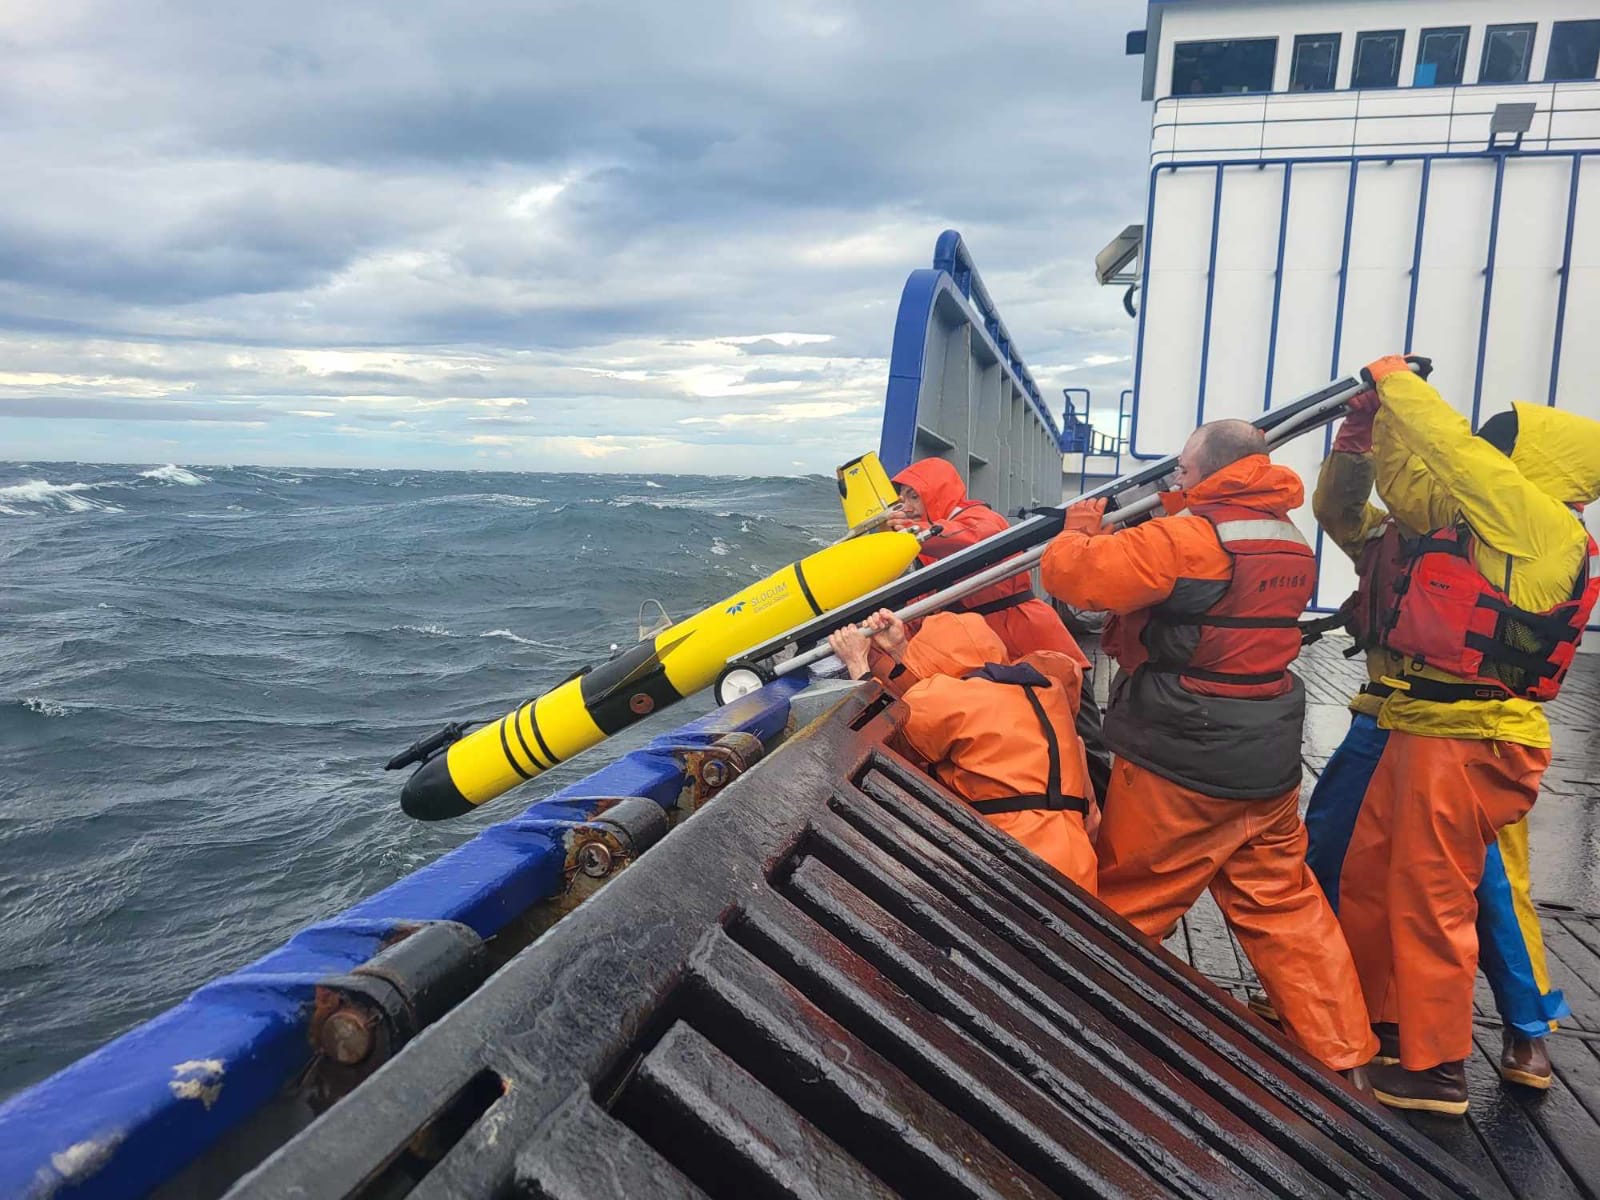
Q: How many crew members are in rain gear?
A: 5